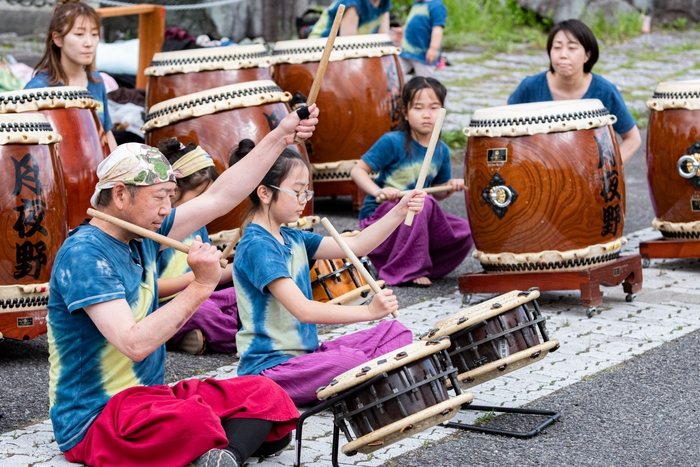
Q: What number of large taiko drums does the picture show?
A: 7